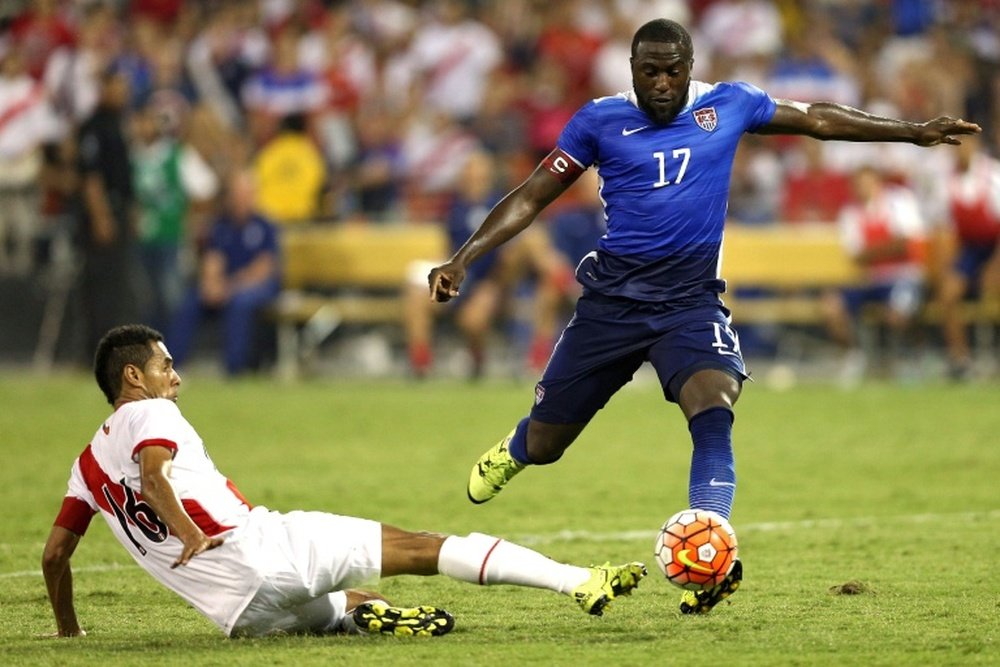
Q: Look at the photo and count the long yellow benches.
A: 2